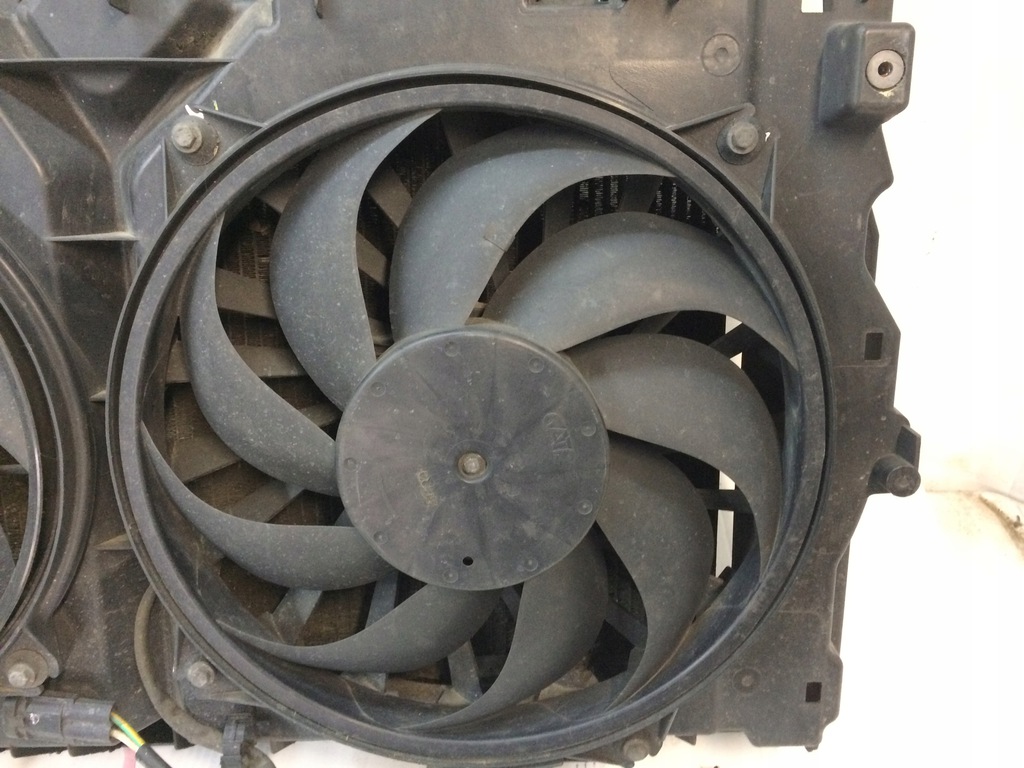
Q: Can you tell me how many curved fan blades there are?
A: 9